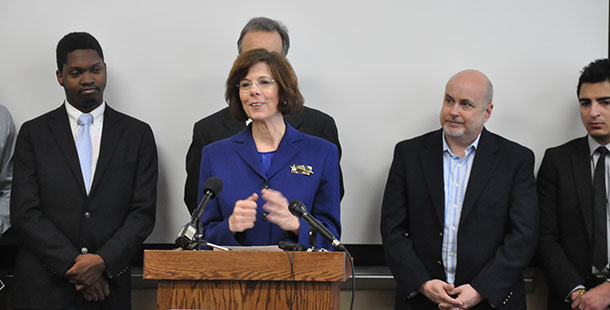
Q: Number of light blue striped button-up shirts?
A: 1